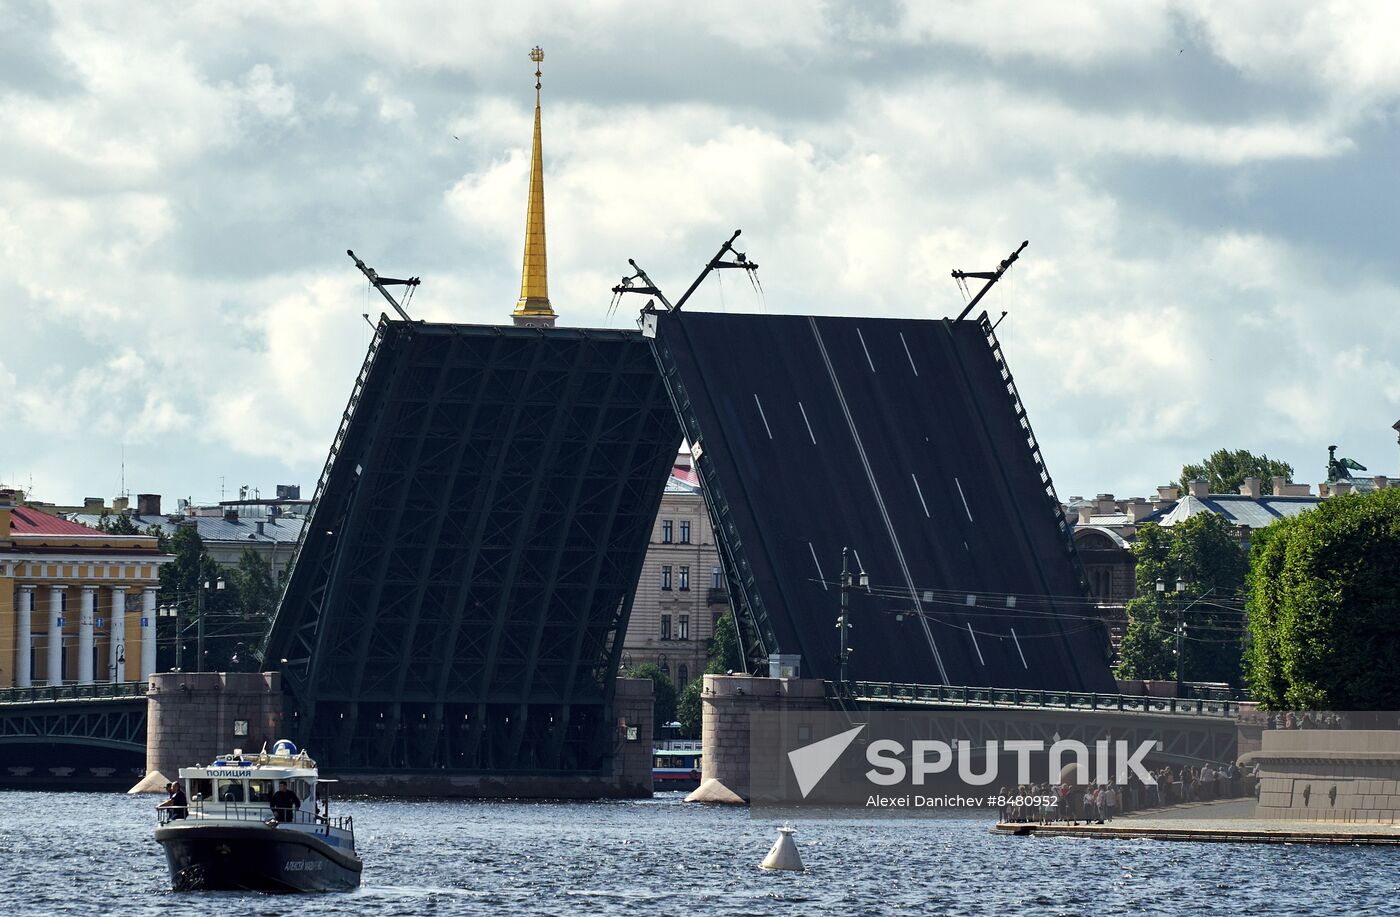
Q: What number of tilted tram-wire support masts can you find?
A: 4